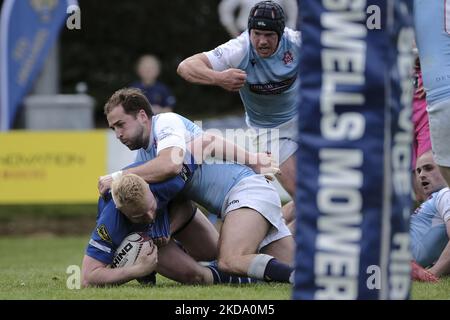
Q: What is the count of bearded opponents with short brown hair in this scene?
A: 1